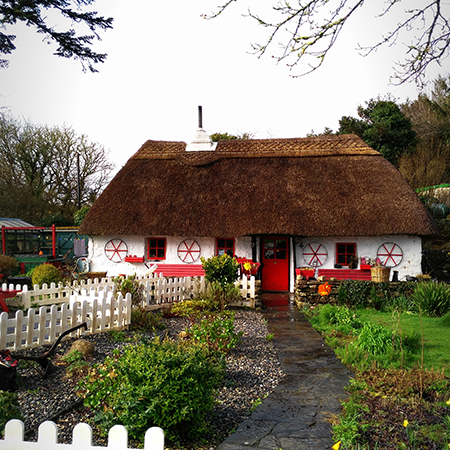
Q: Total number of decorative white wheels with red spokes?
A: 4